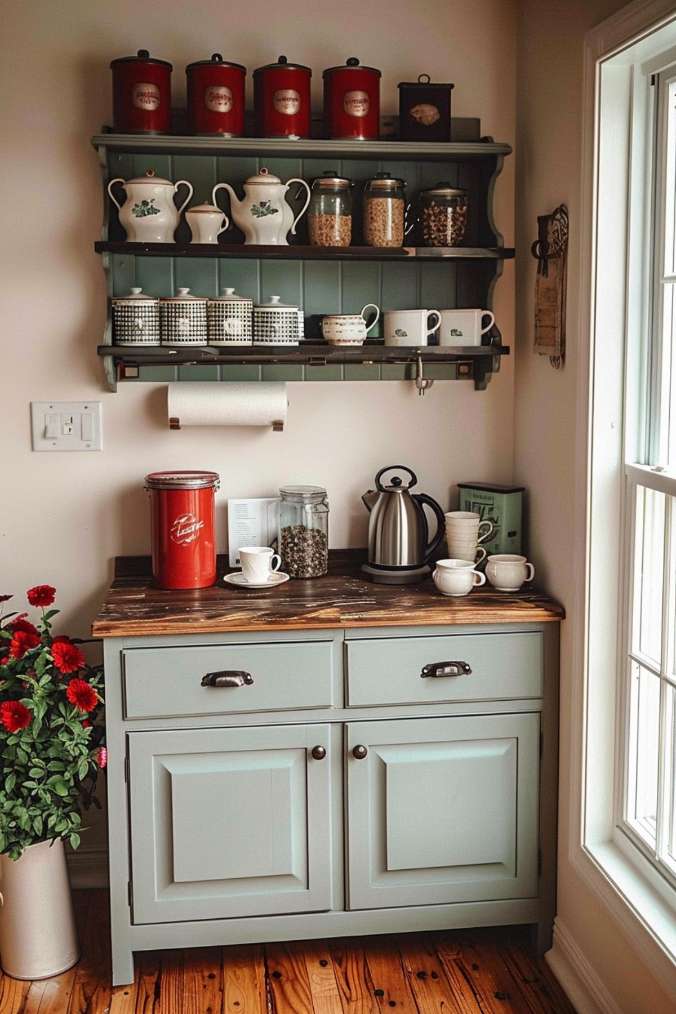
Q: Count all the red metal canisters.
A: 5